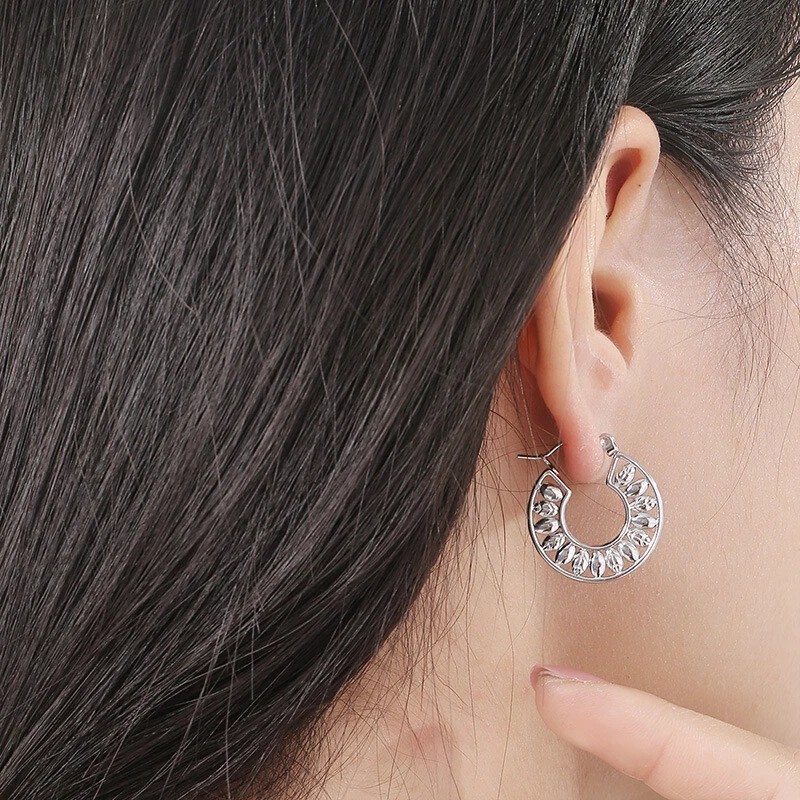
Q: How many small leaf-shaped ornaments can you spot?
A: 14